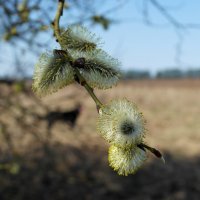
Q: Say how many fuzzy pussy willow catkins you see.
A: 5